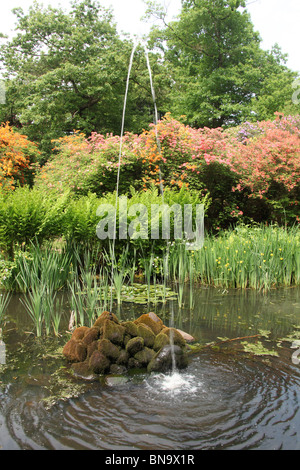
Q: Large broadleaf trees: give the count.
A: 2